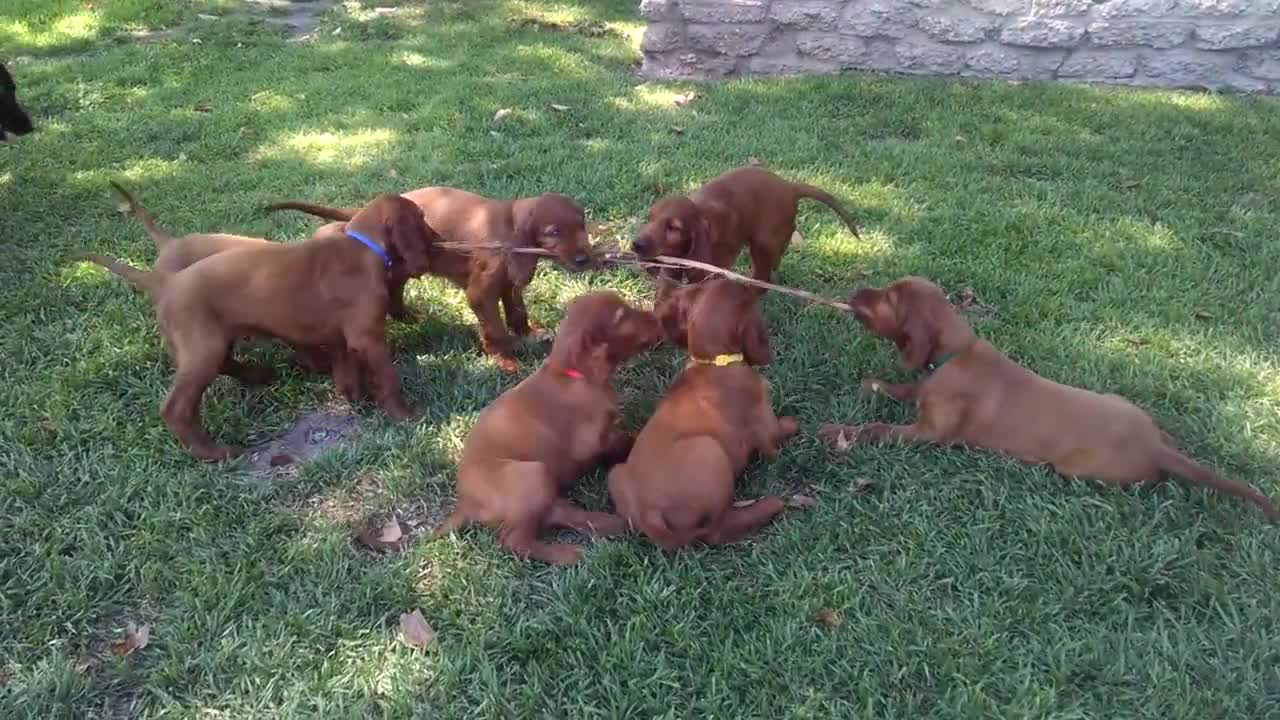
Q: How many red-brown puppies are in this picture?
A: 7